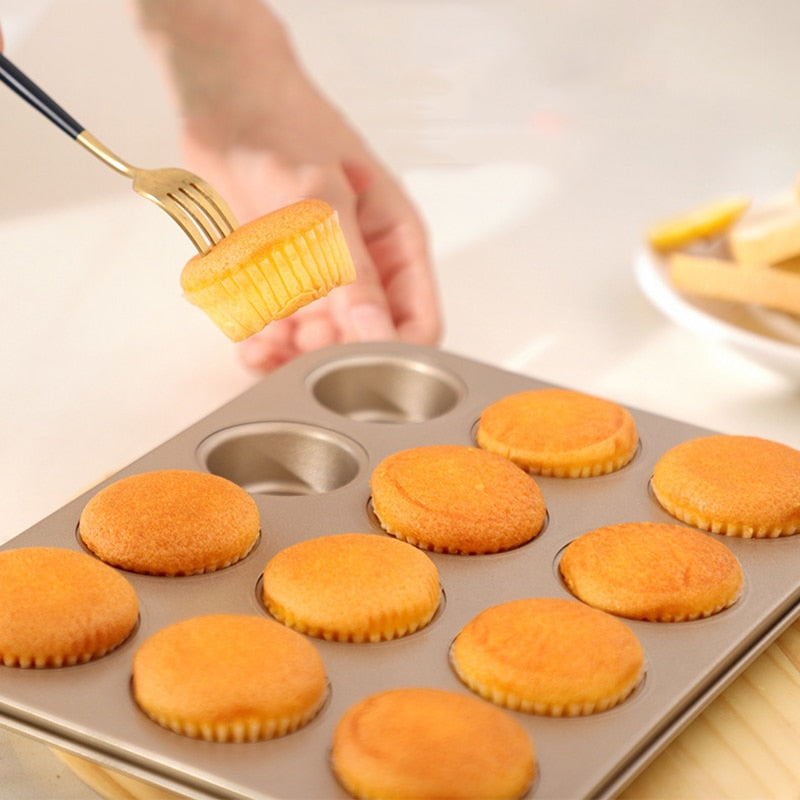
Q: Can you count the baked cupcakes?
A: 11